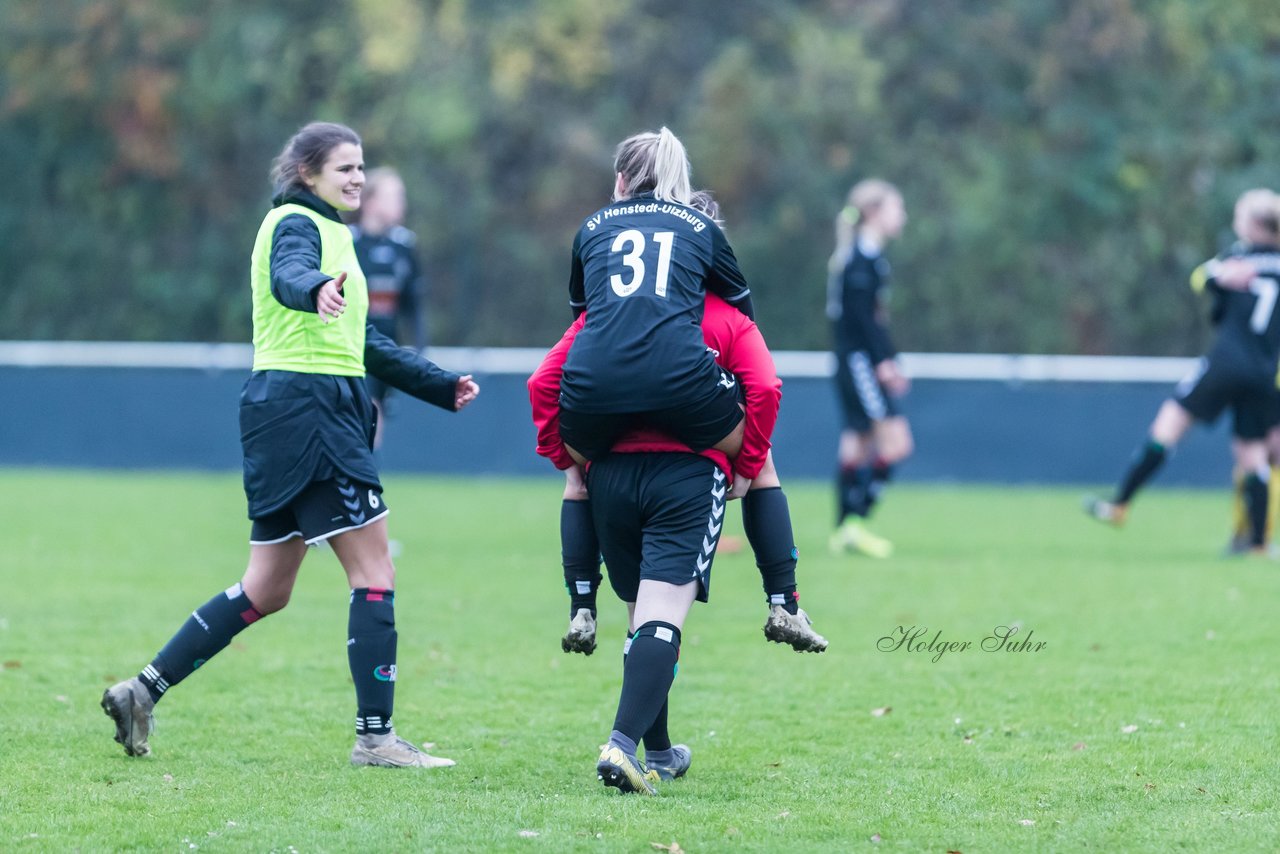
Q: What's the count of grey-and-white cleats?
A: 4